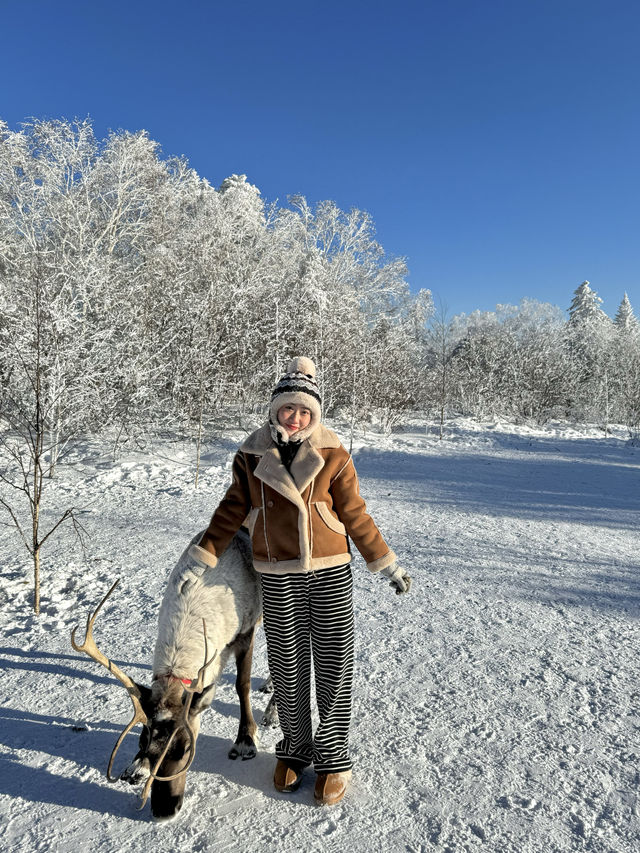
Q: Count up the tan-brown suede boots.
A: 2